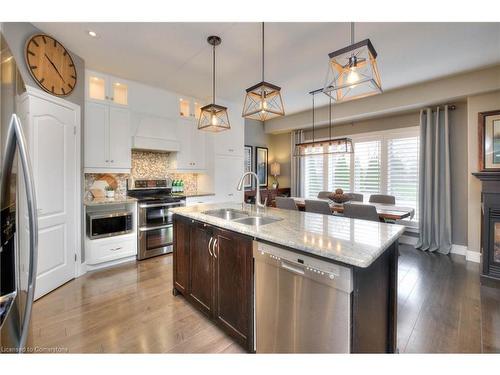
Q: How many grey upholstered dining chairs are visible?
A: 6